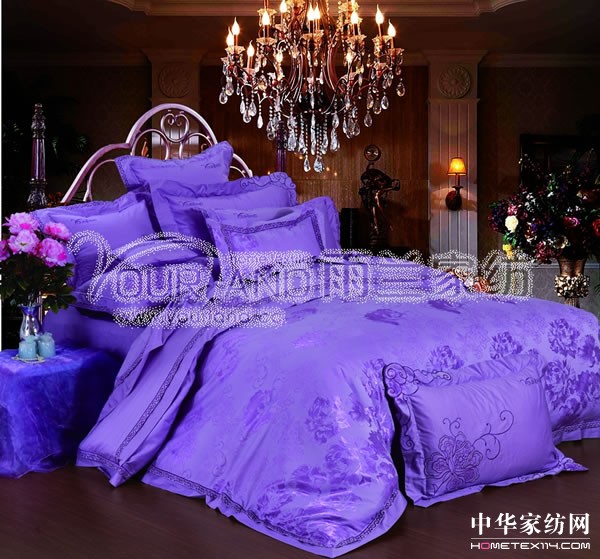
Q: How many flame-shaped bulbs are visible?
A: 12